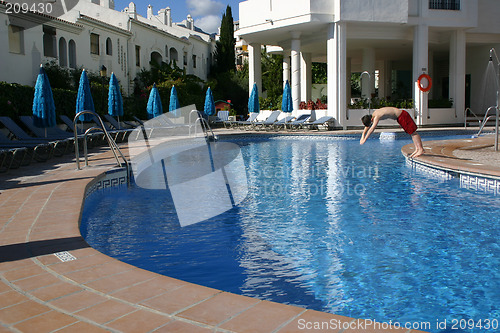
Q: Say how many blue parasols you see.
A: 8